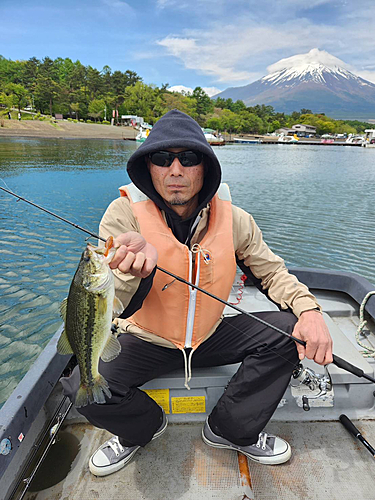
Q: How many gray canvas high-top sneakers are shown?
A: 2